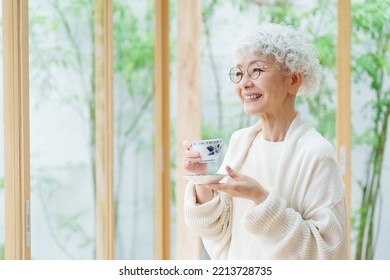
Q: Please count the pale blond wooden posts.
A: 5